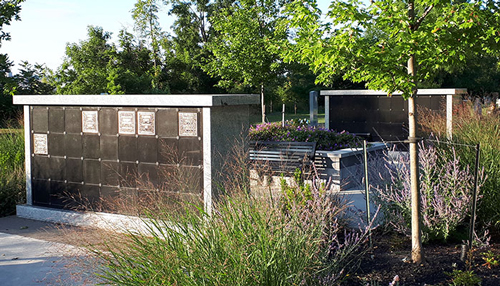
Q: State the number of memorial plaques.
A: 5